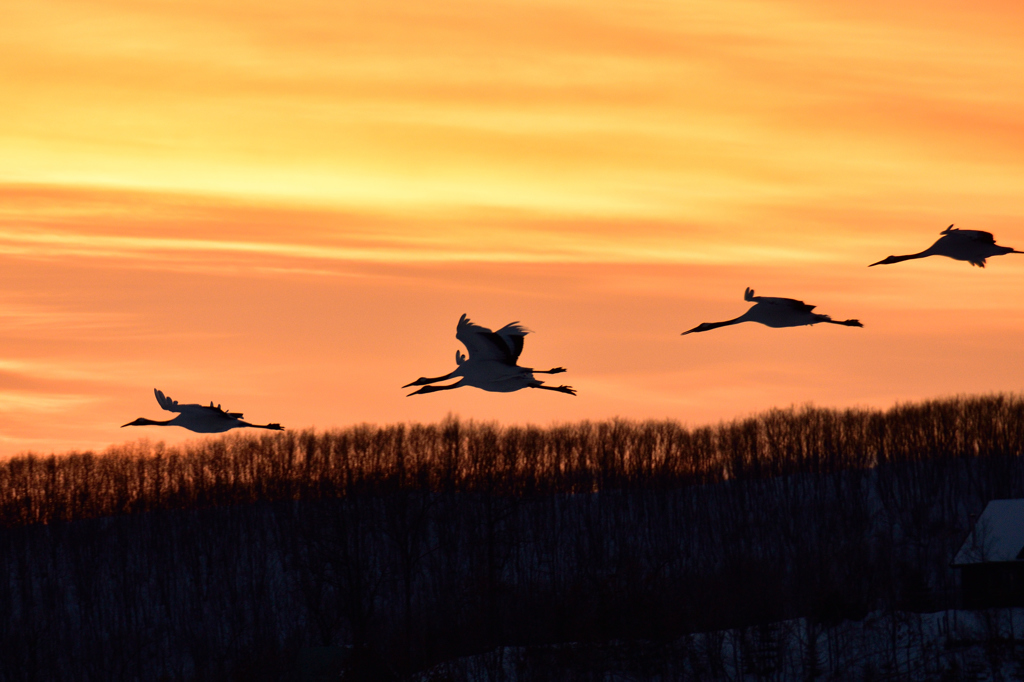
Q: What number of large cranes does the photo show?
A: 5